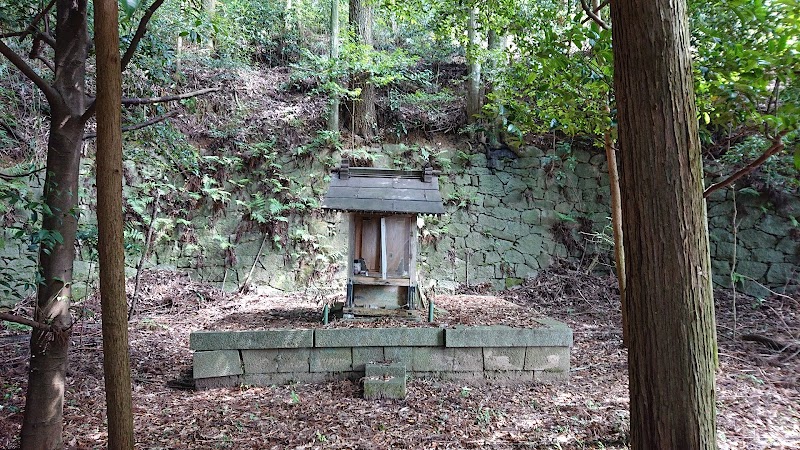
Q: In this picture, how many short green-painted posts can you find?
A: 2